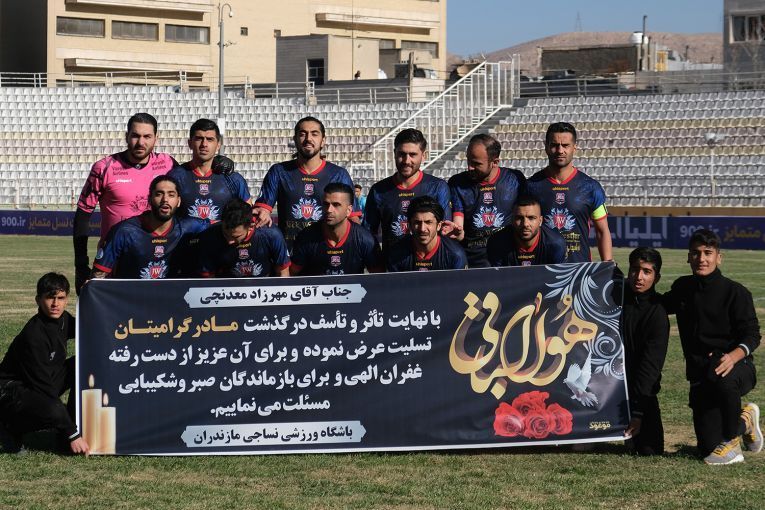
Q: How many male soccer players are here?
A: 11